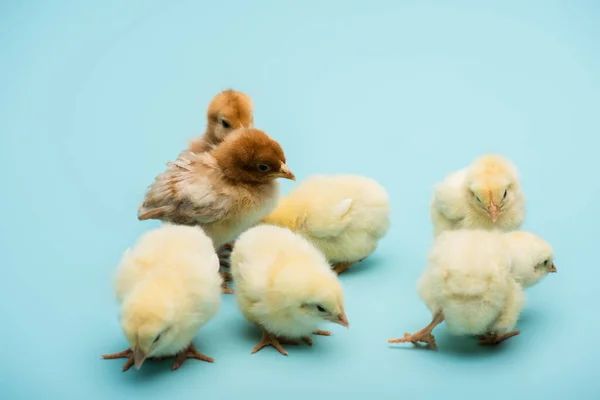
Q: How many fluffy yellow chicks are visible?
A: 5